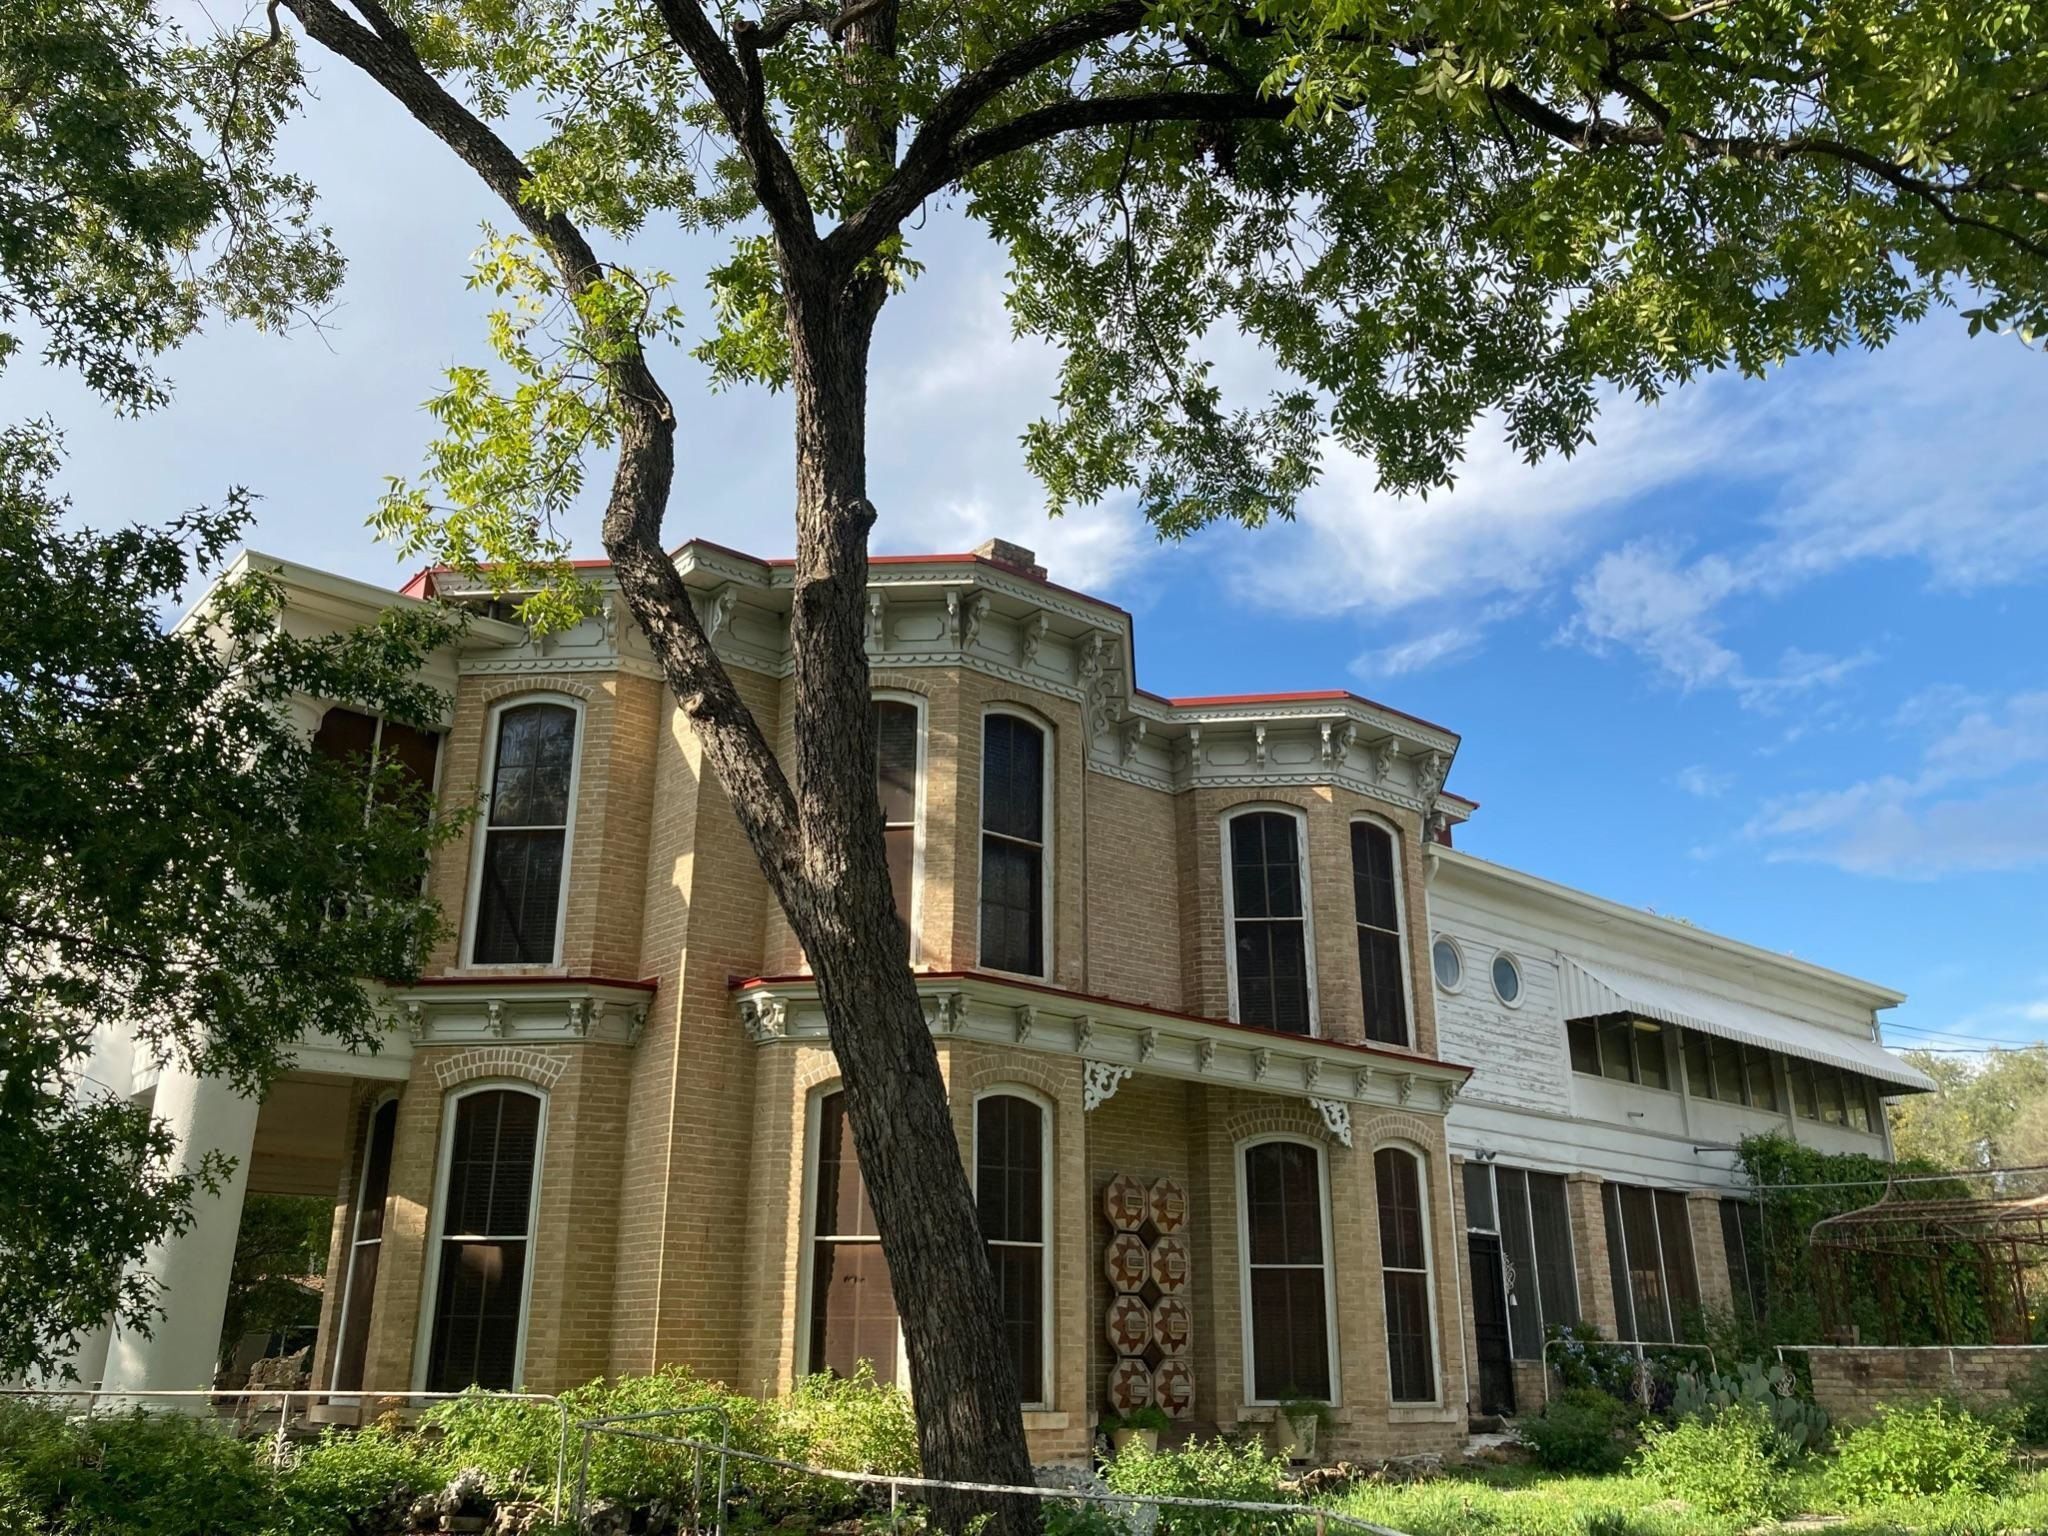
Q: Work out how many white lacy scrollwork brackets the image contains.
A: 2